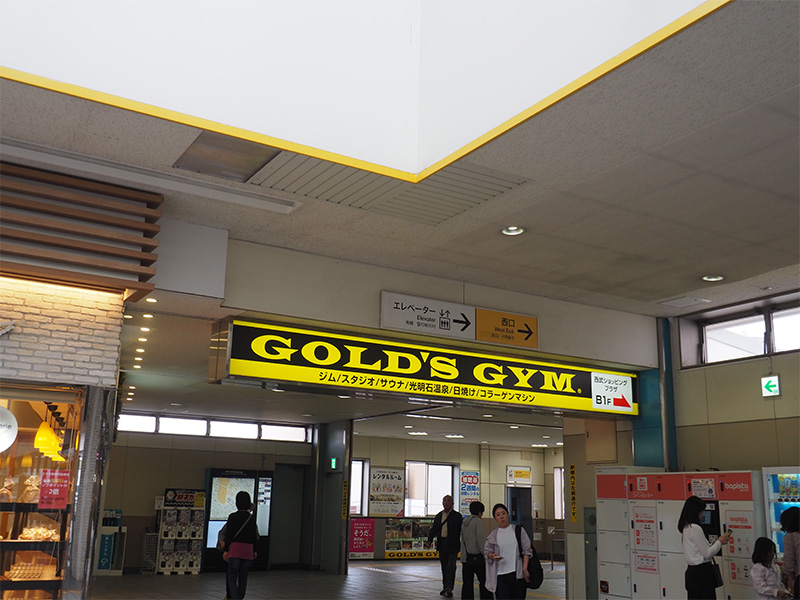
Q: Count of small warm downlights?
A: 11